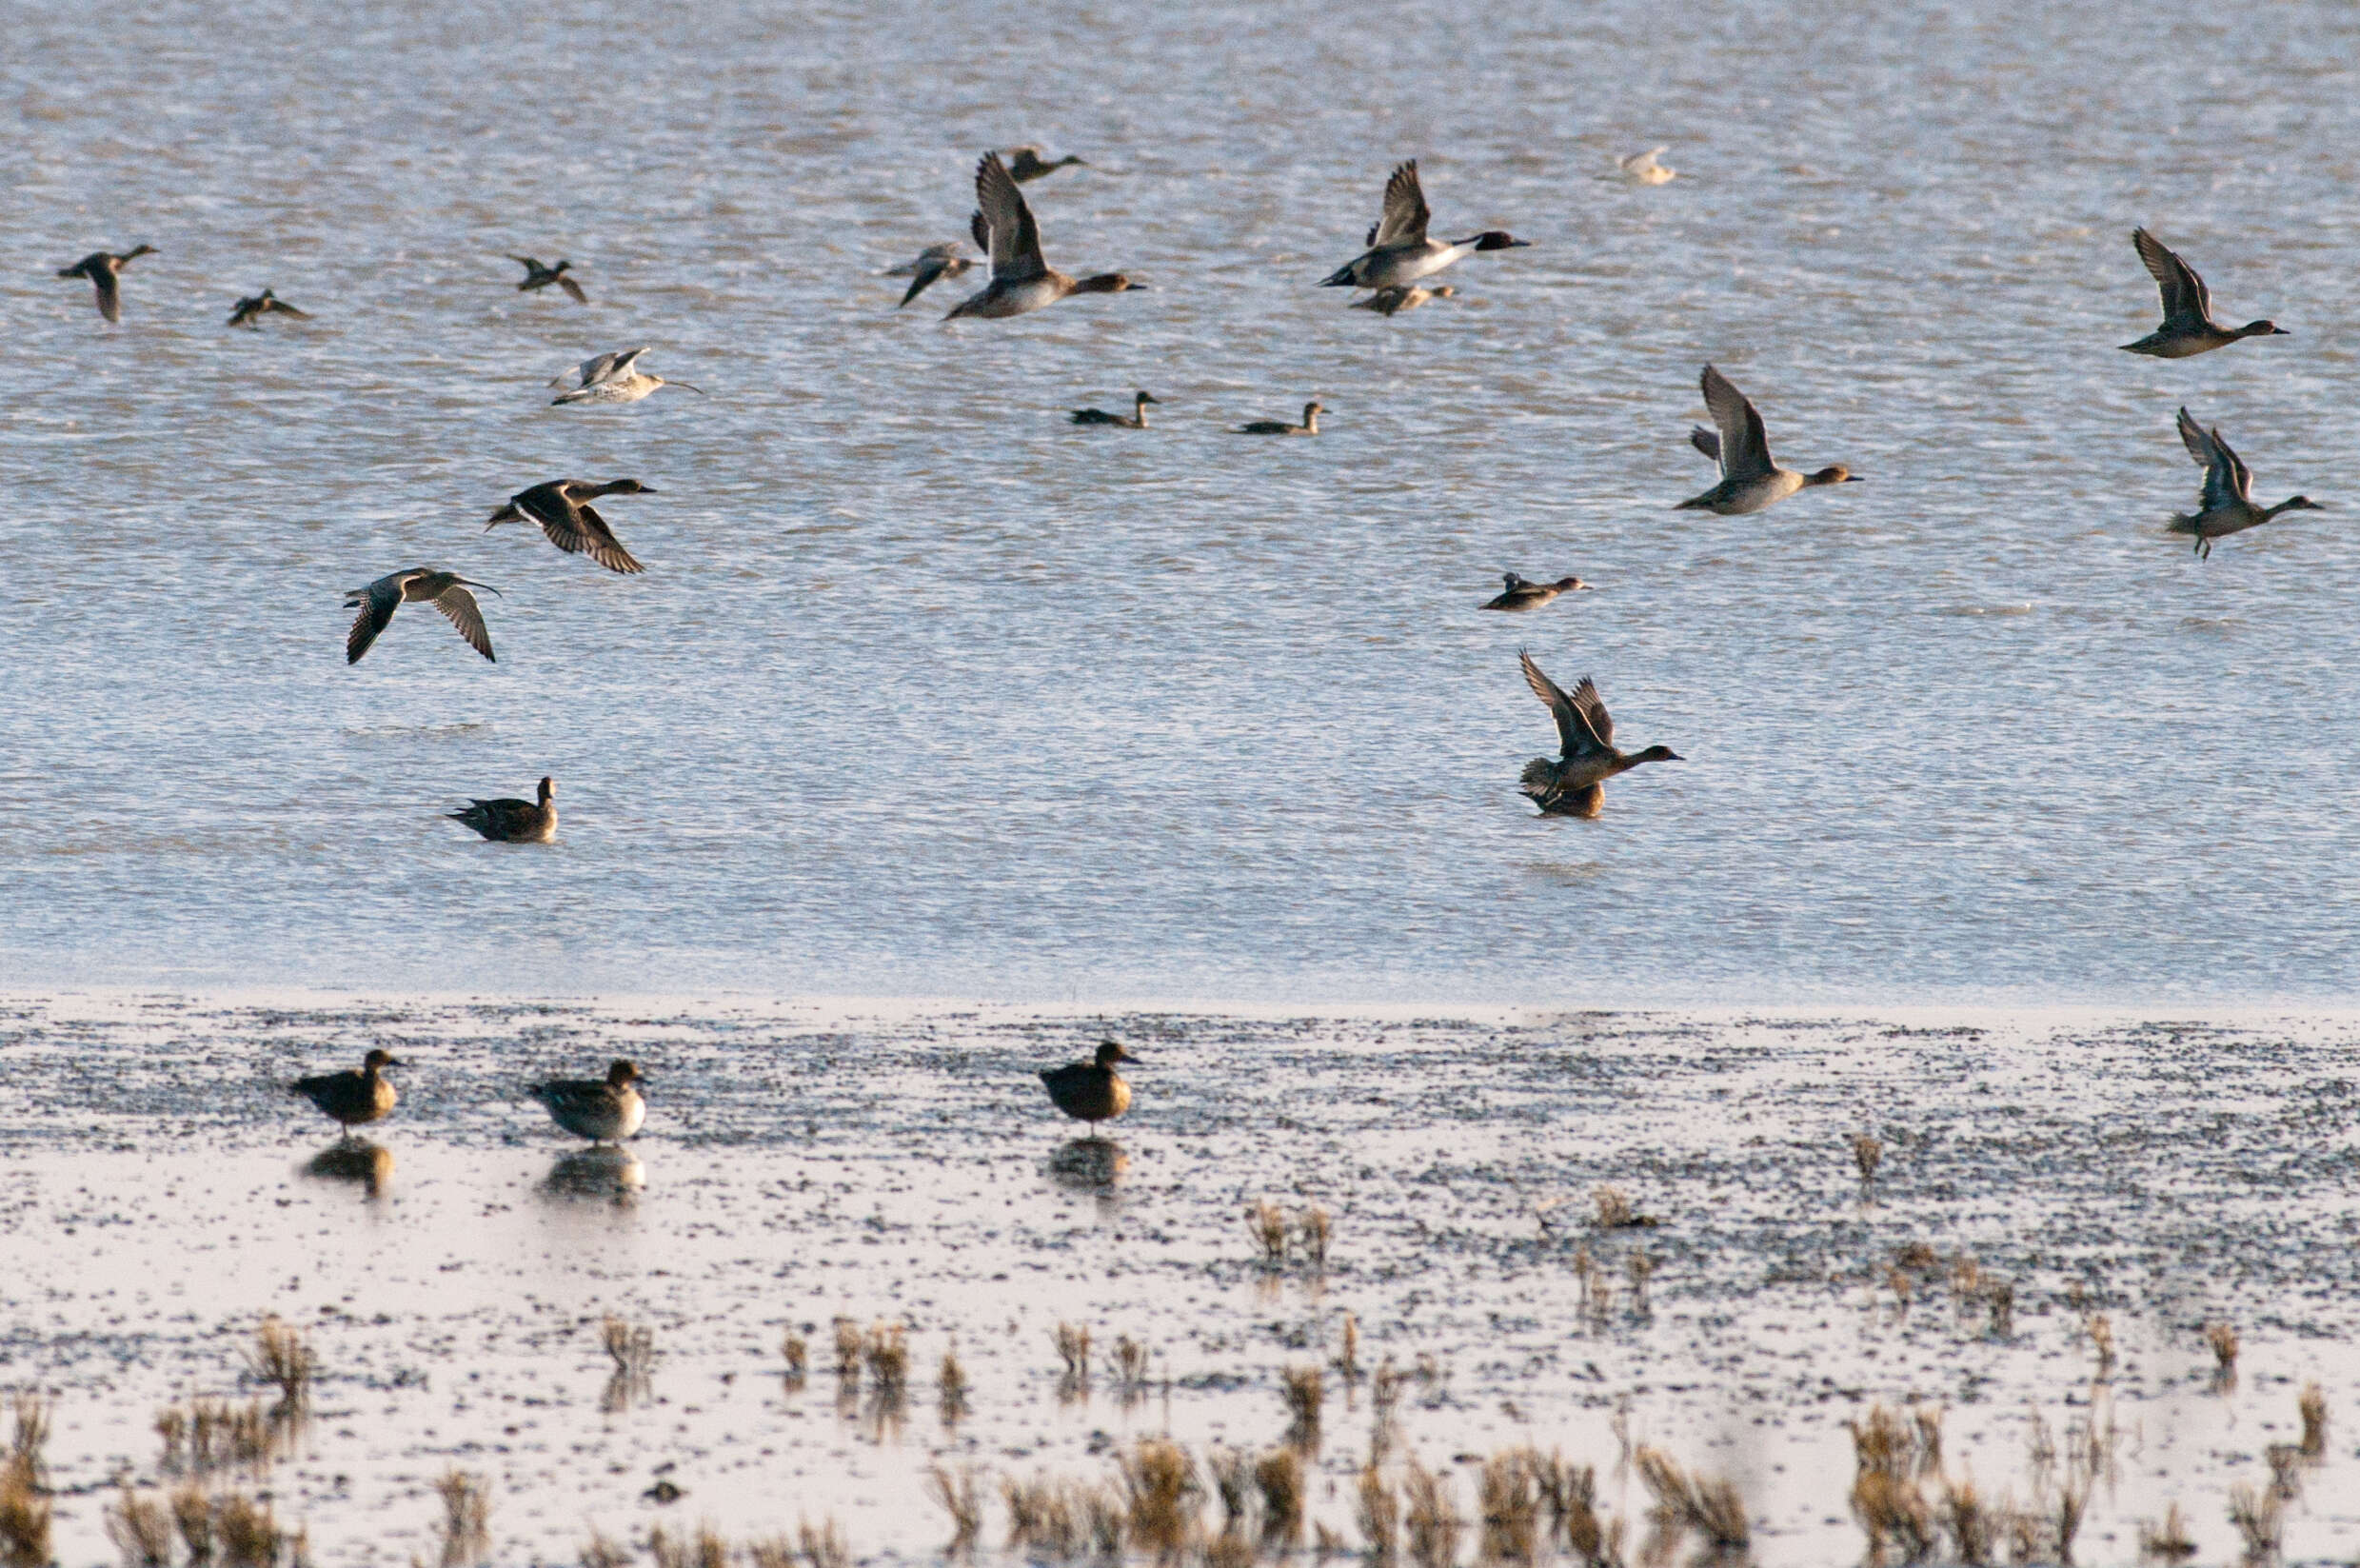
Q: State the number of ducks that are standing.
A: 3